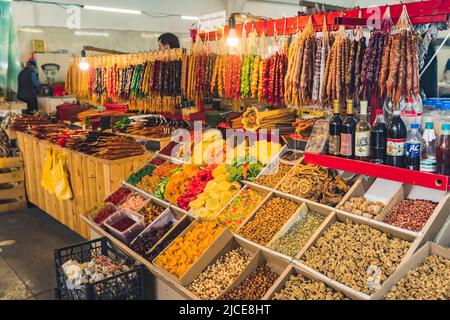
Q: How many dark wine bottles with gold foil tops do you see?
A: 2